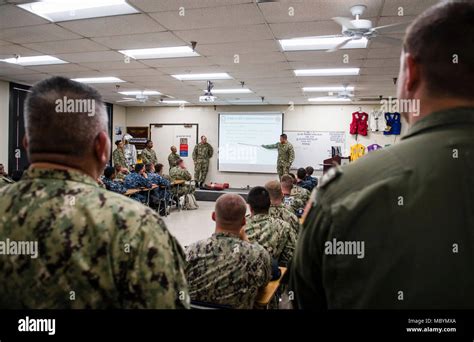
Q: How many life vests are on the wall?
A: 5